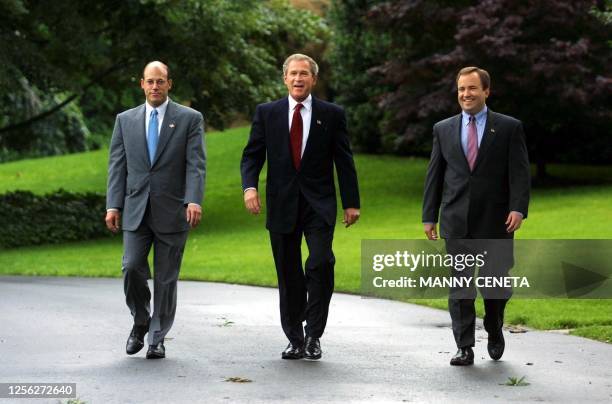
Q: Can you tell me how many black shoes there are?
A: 6